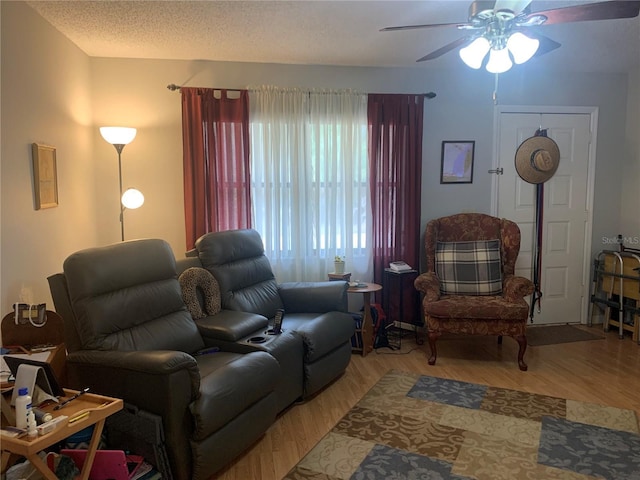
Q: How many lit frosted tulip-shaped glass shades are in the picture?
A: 3